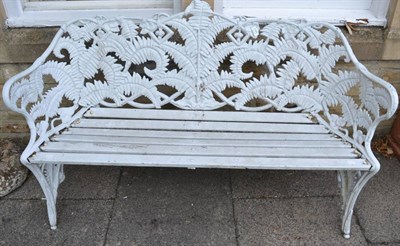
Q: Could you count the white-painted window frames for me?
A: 2